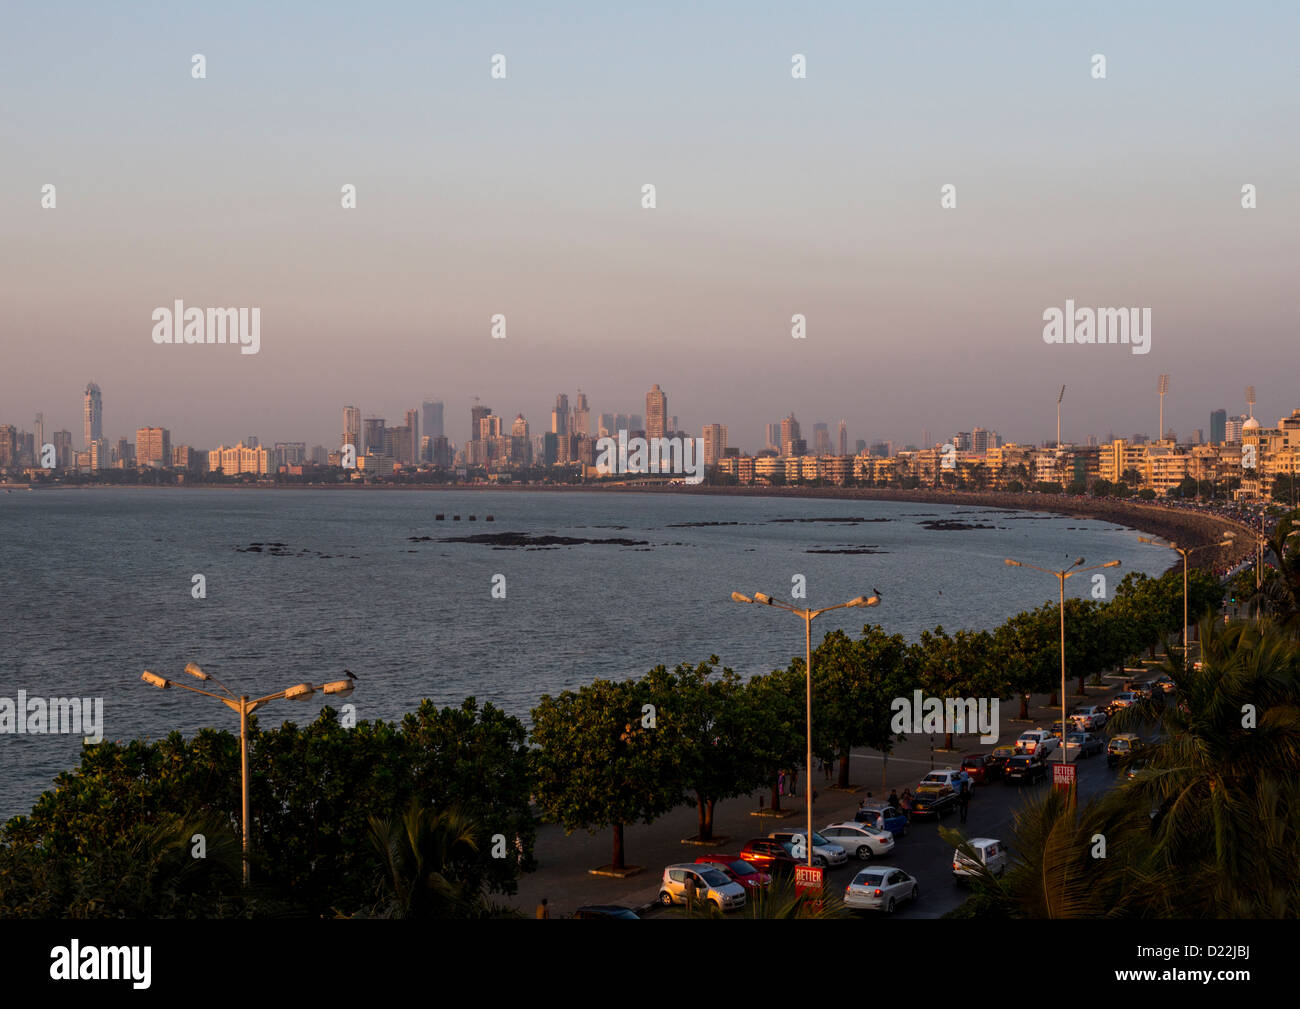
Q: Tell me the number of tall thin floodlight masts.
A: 3